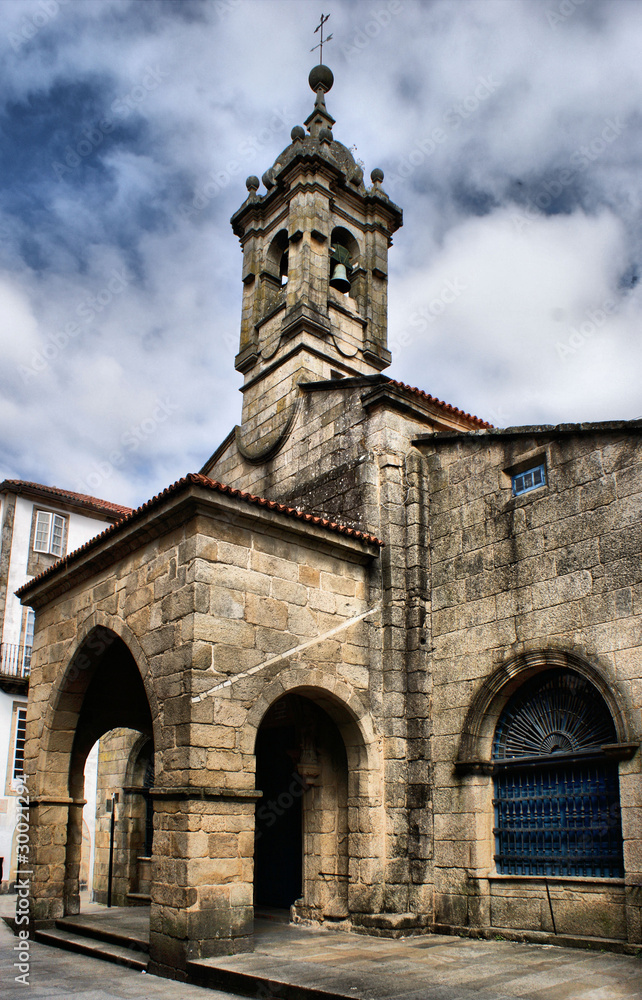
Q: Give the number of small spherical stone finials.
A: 4